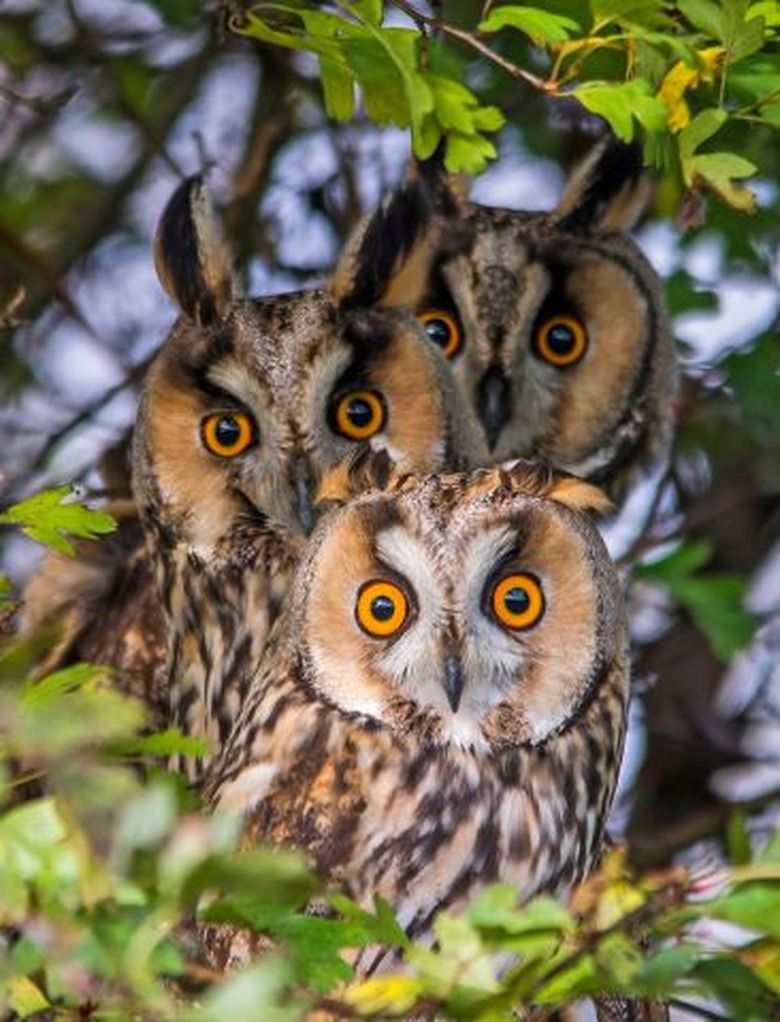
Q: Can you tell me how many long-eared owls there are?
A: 3